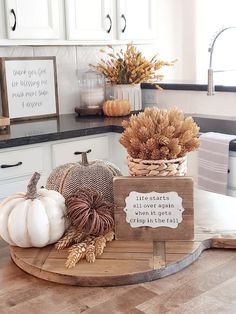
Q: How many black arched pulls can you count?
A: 5